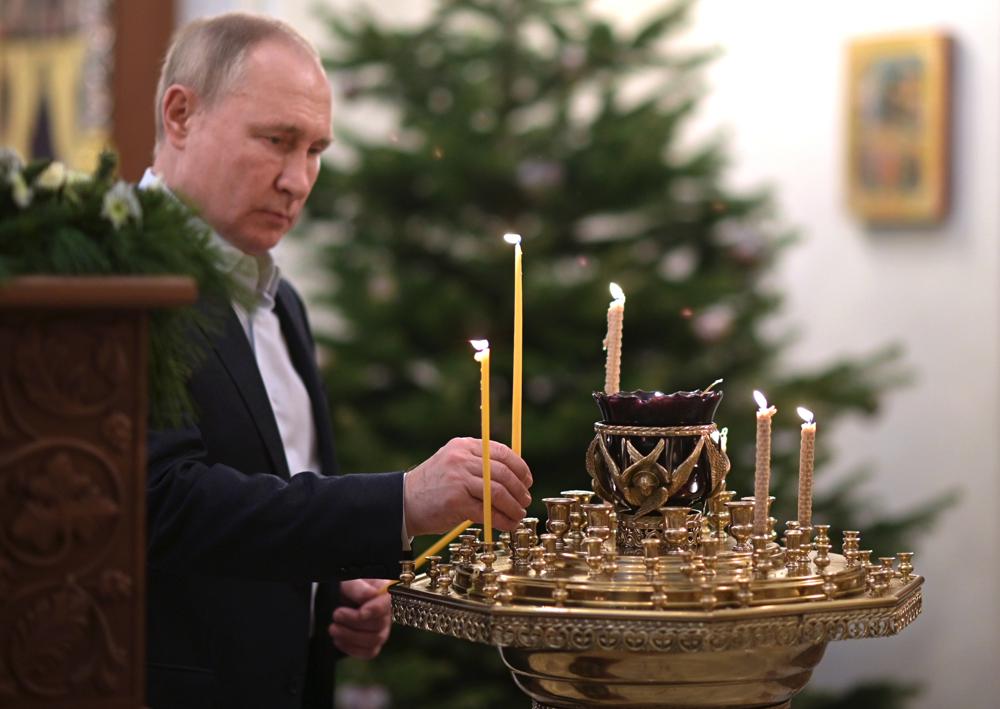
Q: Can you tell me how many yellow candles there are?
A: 3